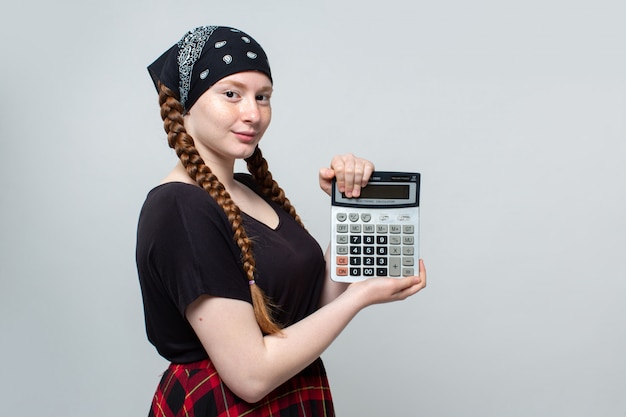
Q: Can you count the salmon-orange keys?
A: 2